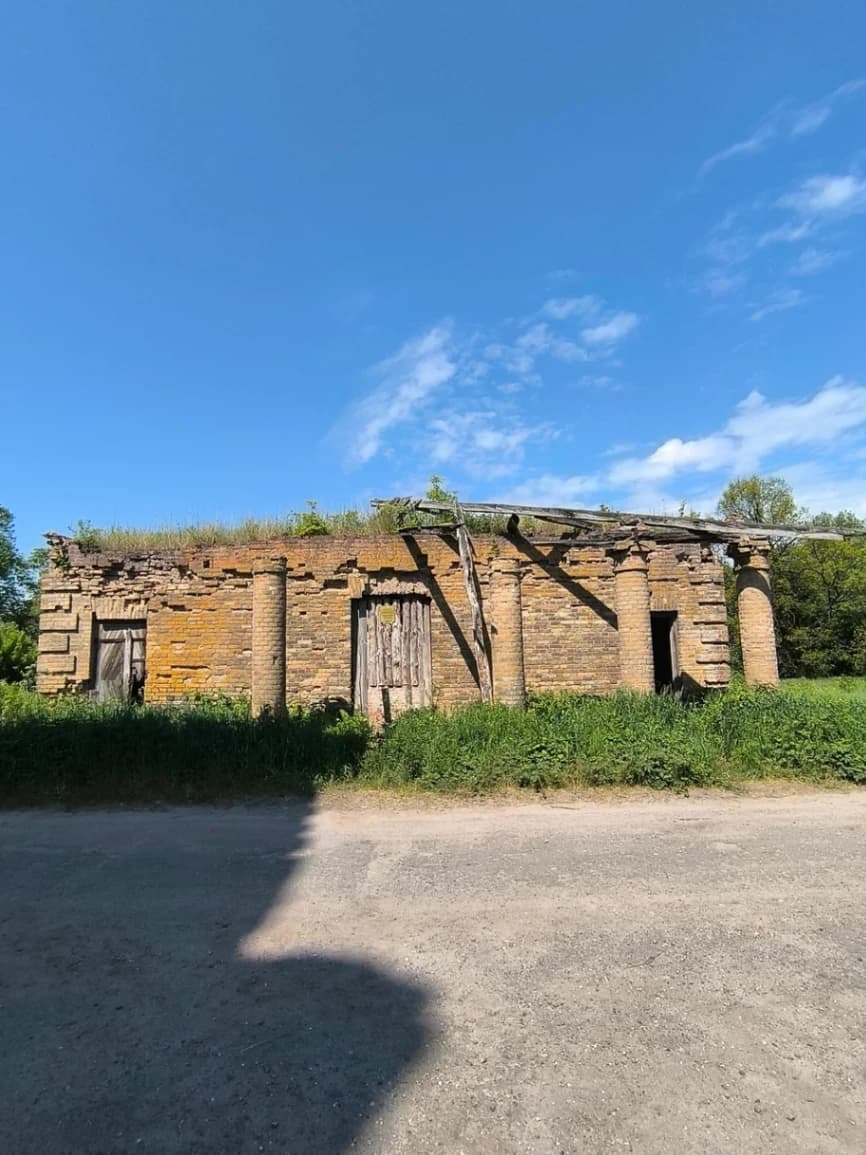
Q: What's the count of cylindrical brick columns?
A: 4